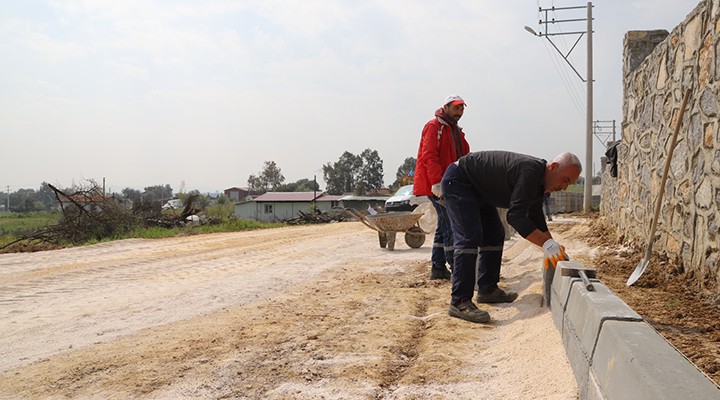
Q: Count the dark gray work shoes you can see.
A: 3